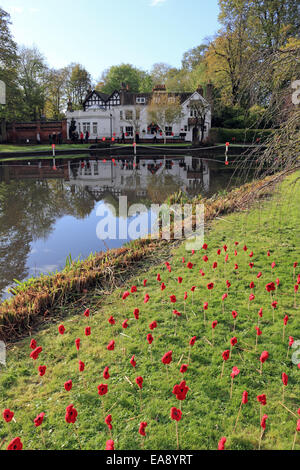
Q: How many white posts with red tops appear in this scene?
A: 3